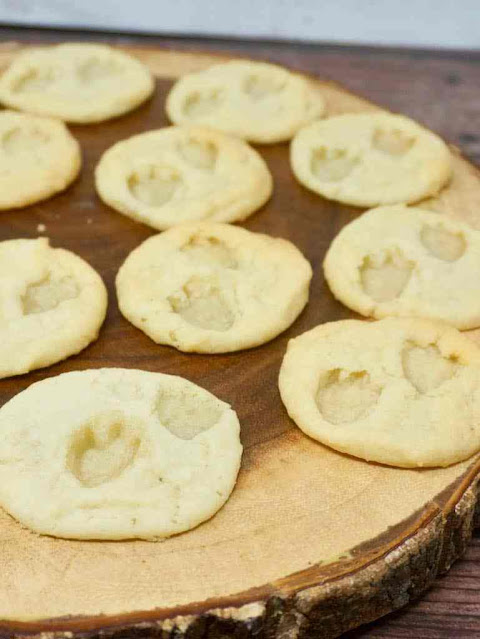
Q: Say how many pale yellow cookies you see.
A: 10